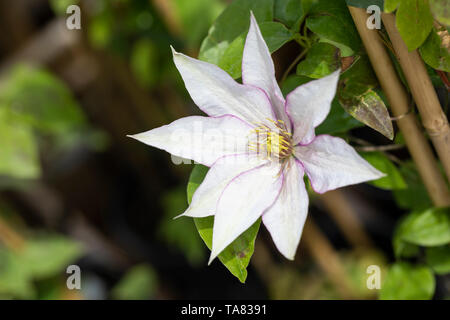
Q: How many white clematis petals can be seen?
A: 8